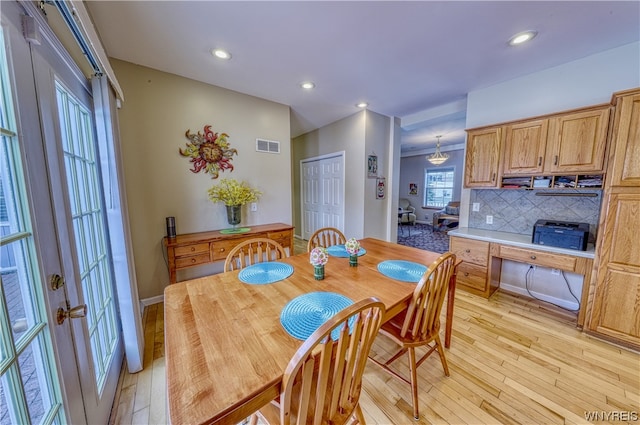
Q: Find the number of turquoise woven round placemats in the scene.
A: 4